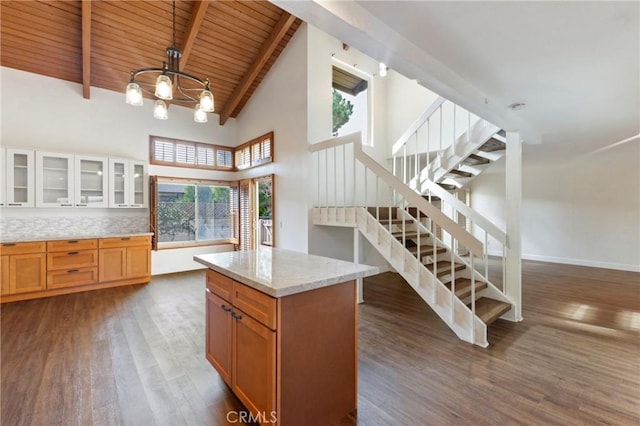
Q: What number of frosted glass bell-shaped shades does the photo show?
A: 5